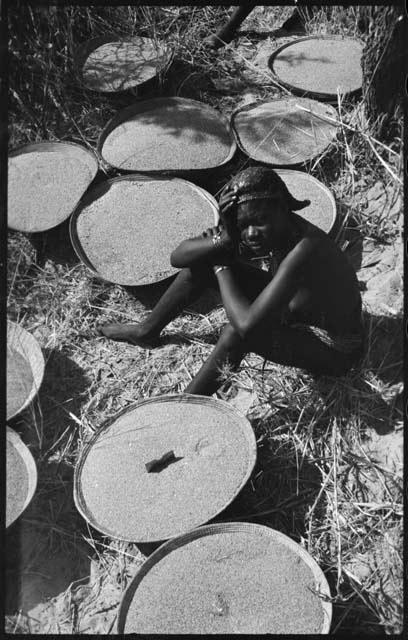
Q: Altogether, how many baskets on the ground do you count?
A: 11